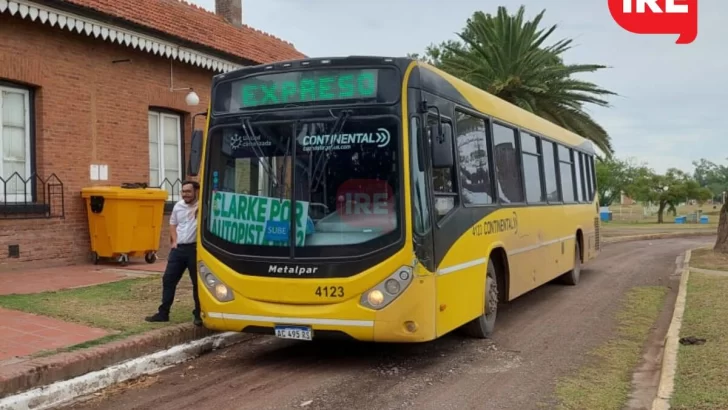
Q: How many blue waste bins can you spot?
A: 3